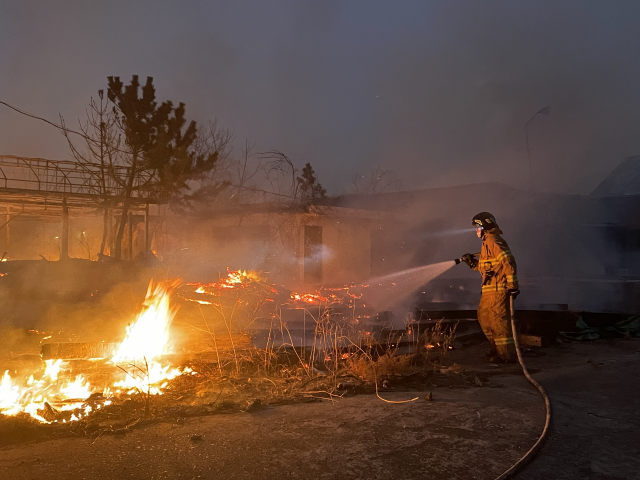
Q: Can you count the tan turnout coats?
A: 1